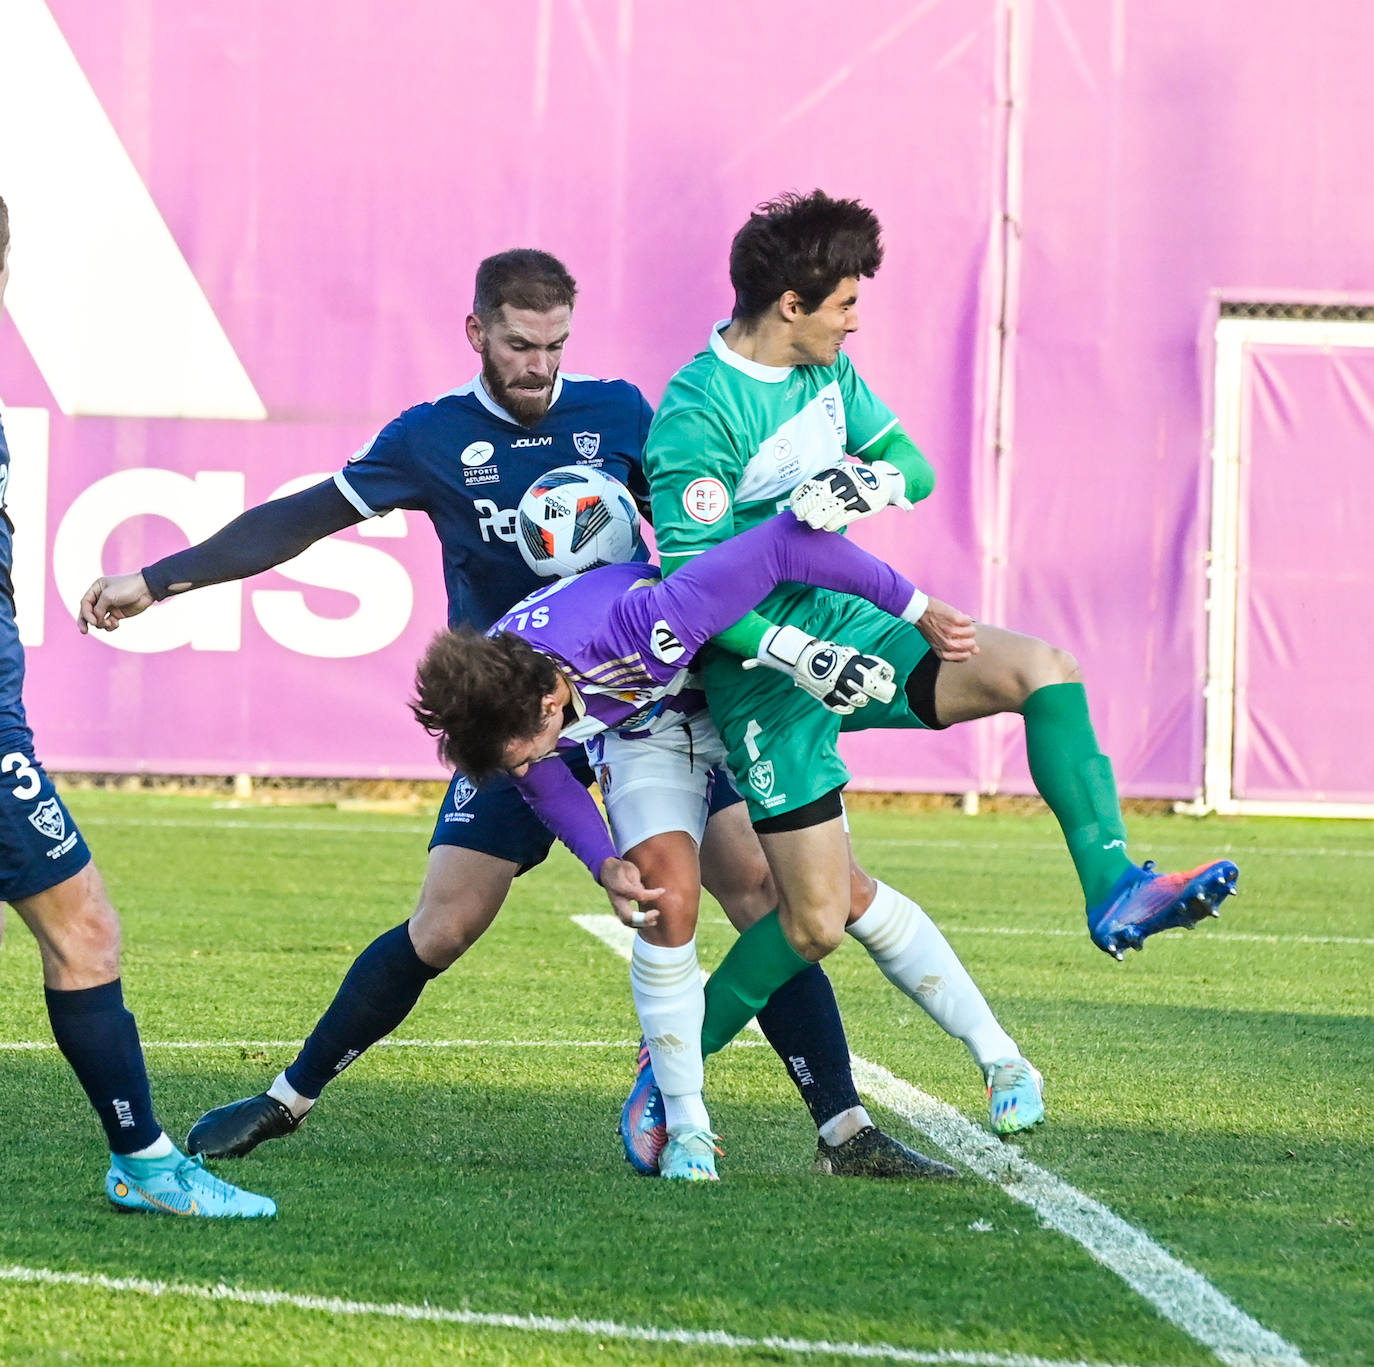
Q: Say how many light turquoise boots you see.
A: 3